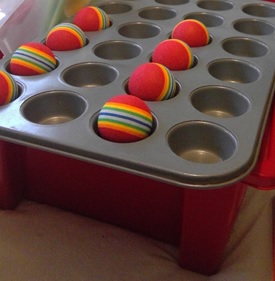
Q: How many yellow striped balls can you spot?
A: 8